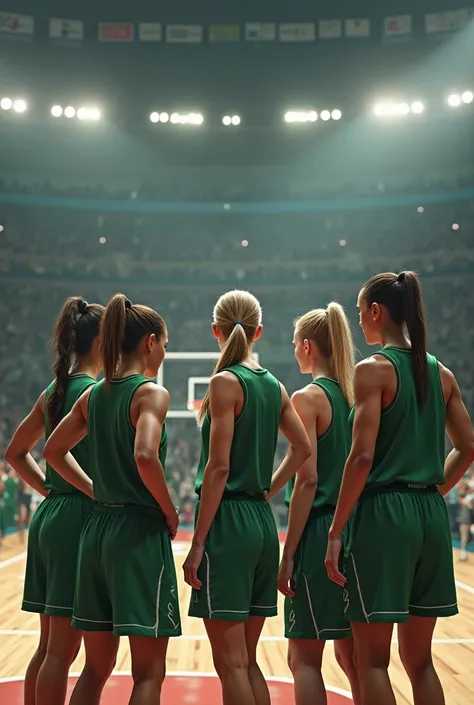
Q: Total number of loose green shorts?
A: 5